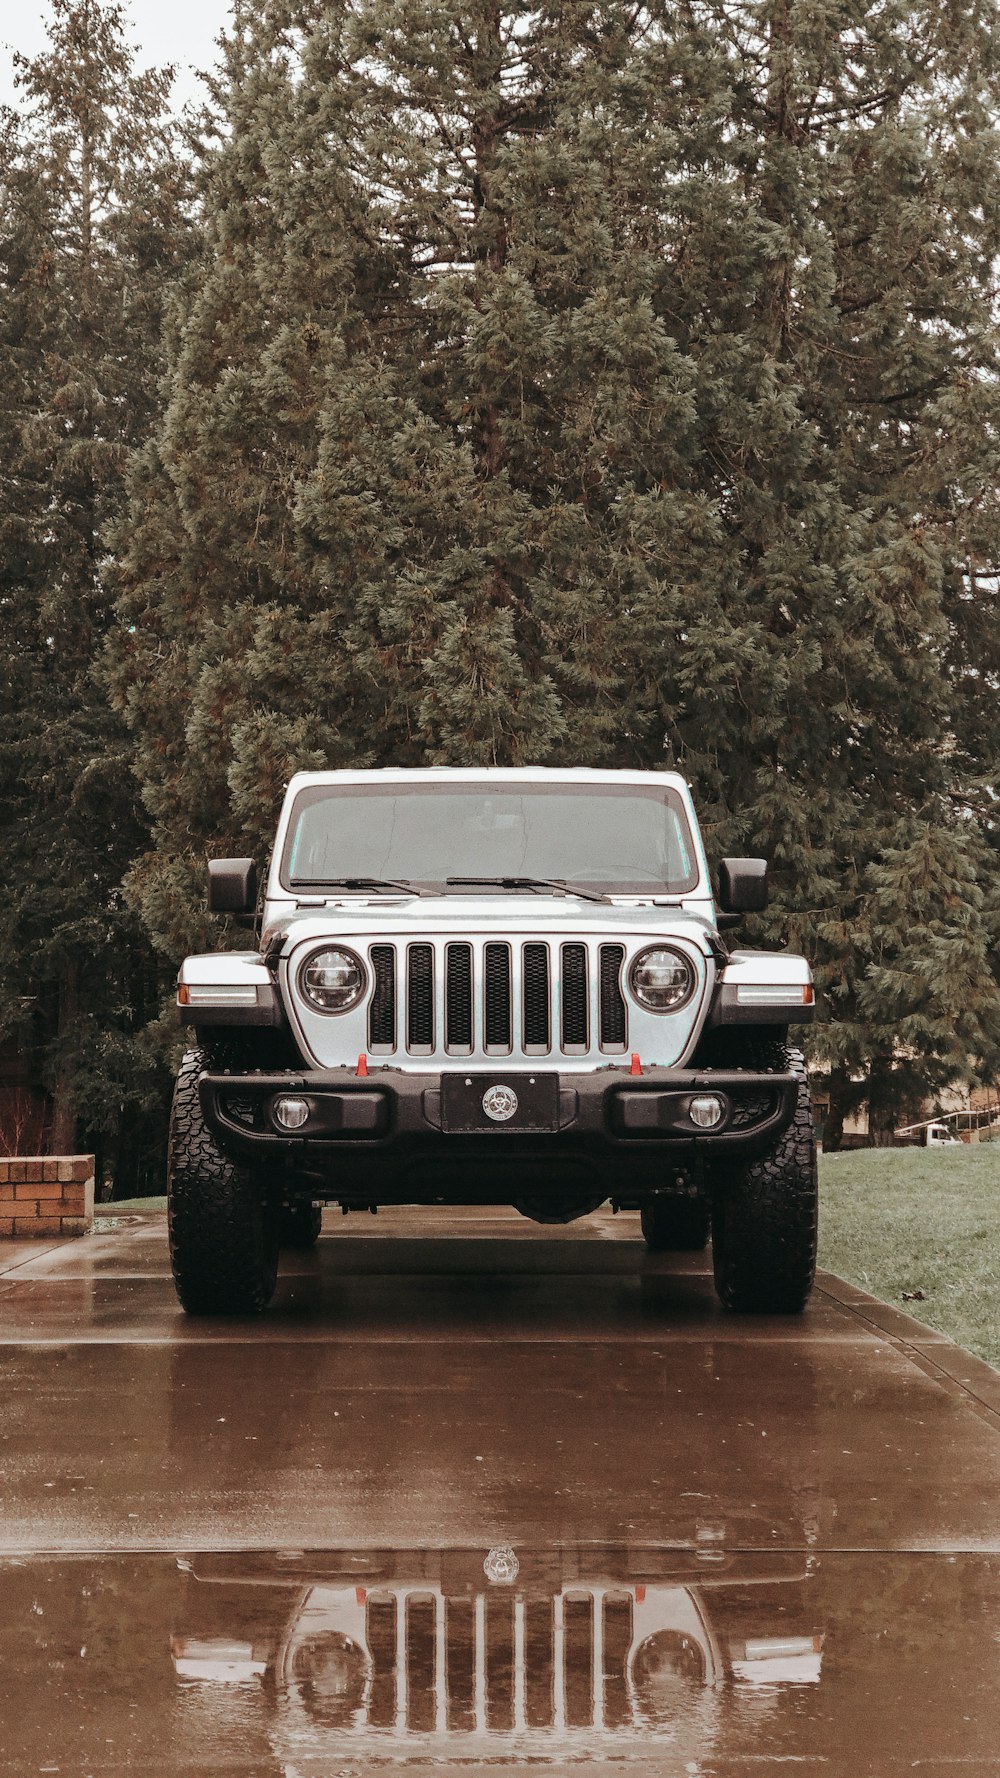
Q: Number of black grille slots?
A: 7